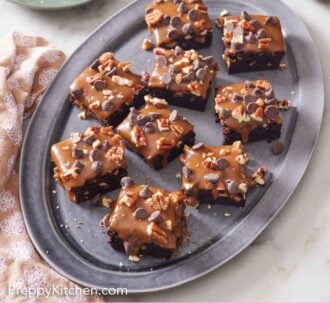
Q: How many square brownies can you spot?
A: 9